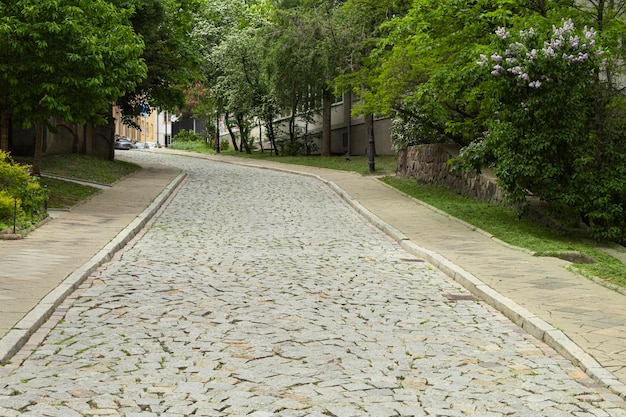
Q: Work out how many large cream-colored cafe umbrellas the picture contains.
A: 0